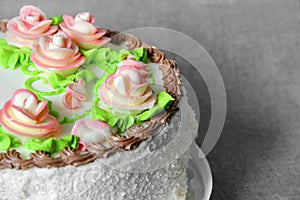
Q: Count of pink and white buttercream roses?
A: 5